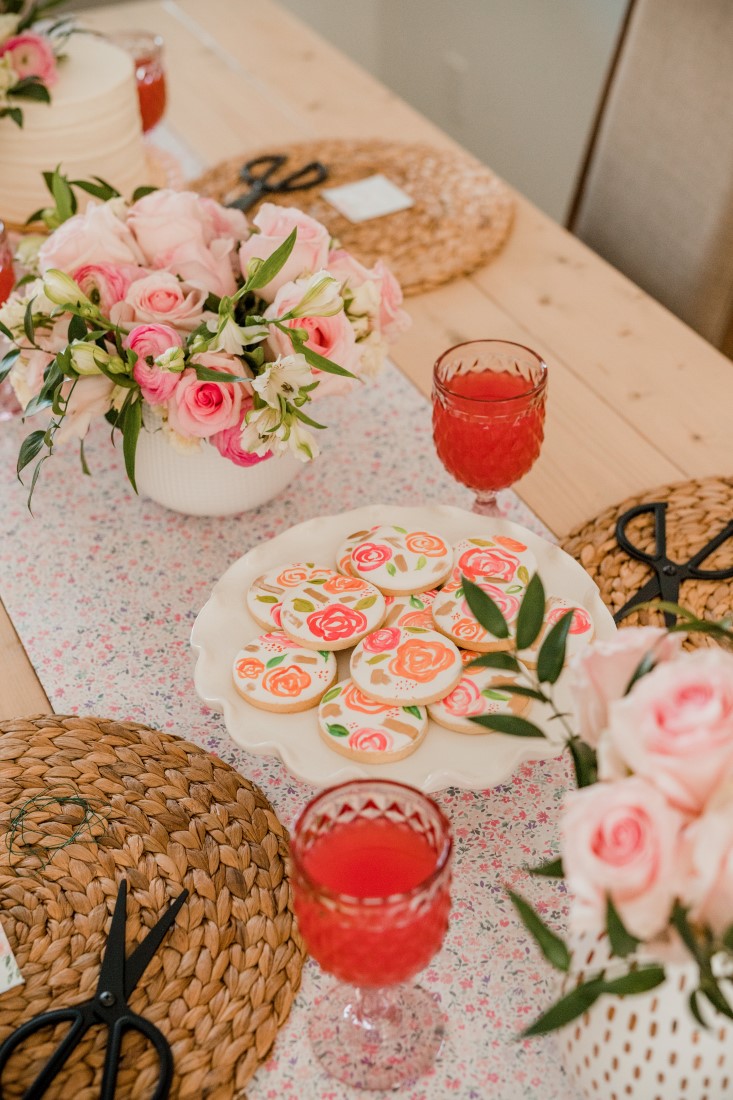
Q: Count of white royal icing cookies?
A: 12